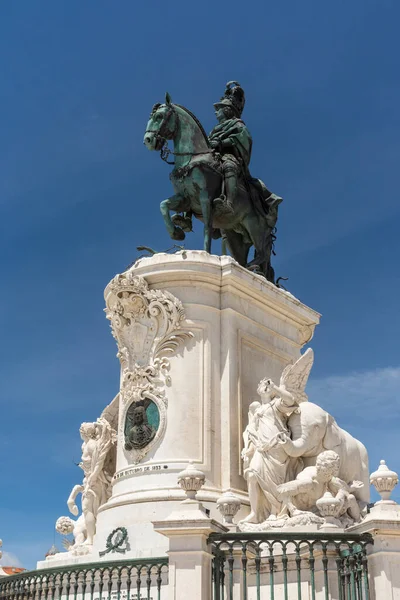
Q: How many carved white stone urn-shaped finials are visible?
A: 4